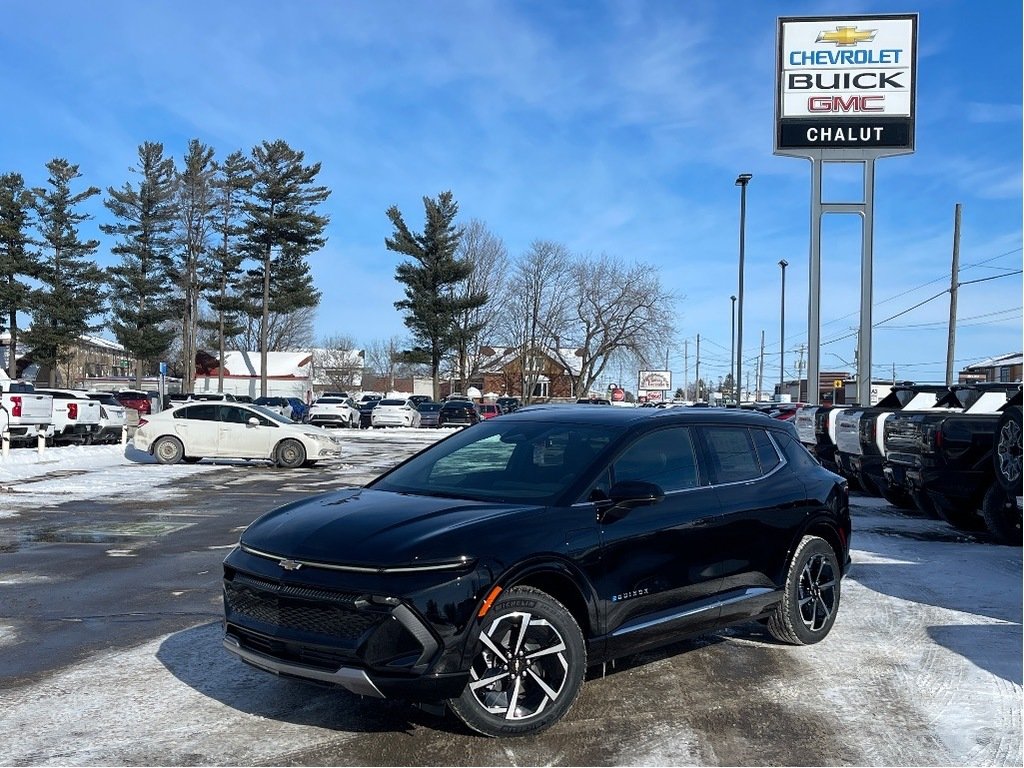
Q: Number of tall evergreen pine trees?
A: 7